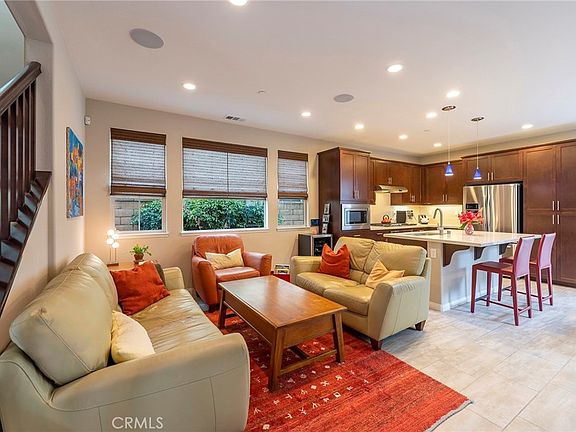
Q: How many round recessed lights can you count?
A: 10